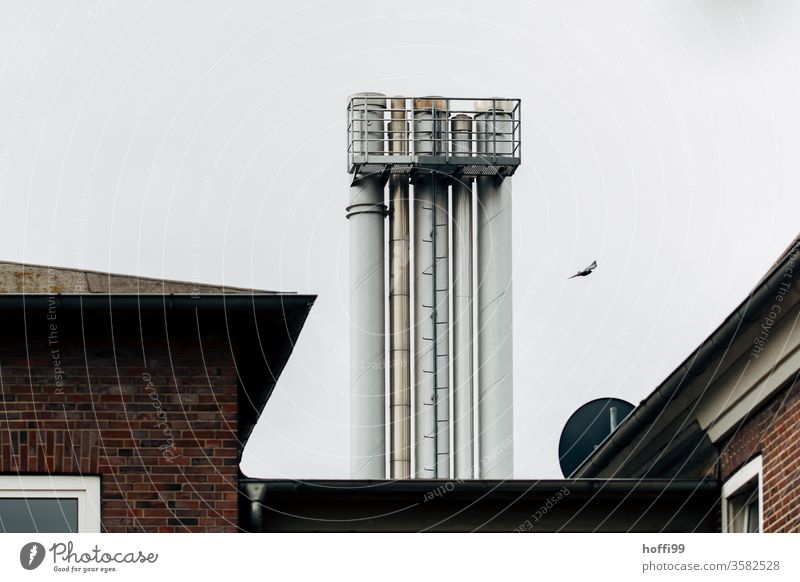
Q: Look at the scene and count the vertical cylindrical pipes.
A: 5